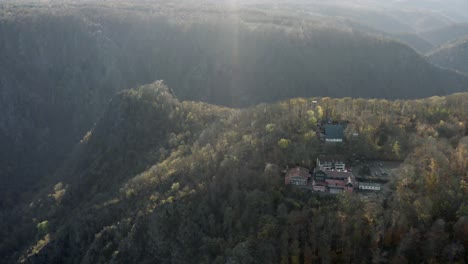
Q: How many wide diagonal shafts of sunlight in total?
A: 1